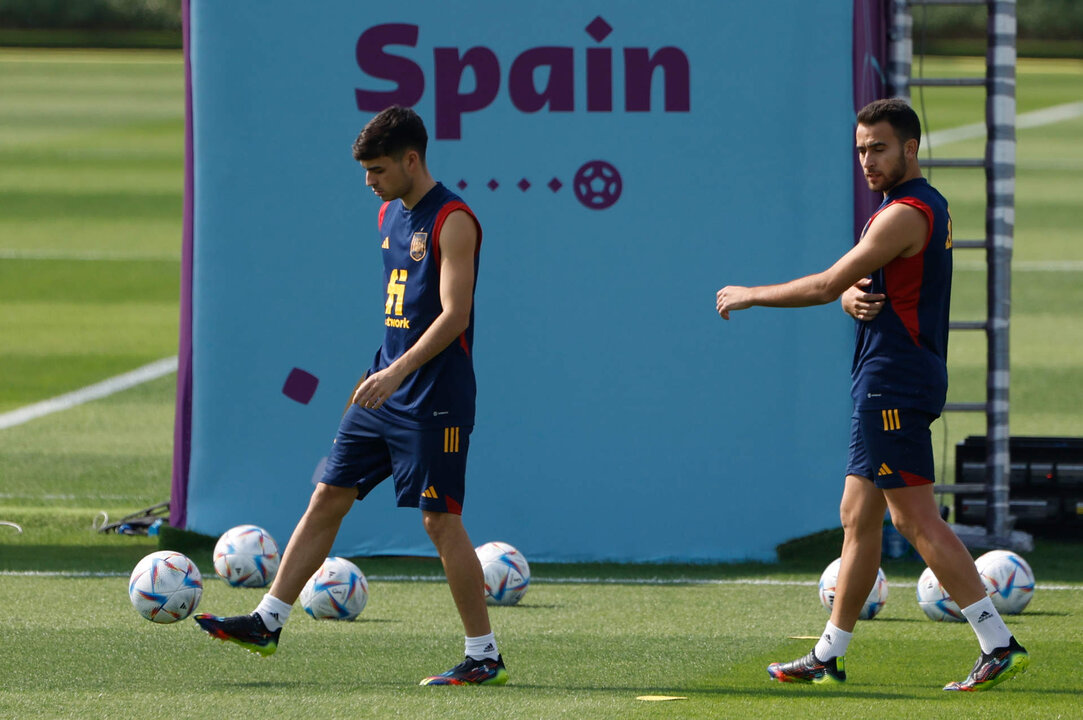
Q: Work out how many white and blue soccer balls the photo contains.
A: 7